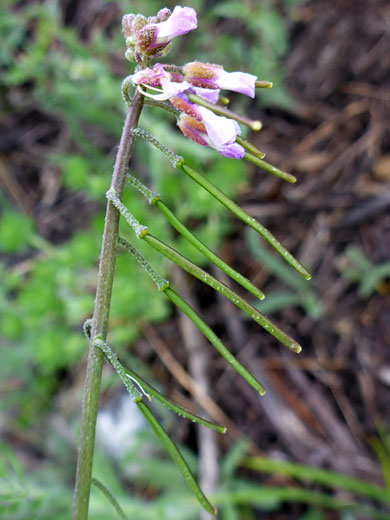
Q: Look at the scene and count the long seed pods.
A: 6